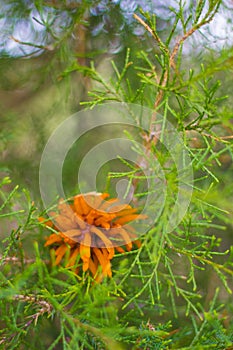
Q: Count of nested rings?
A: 2